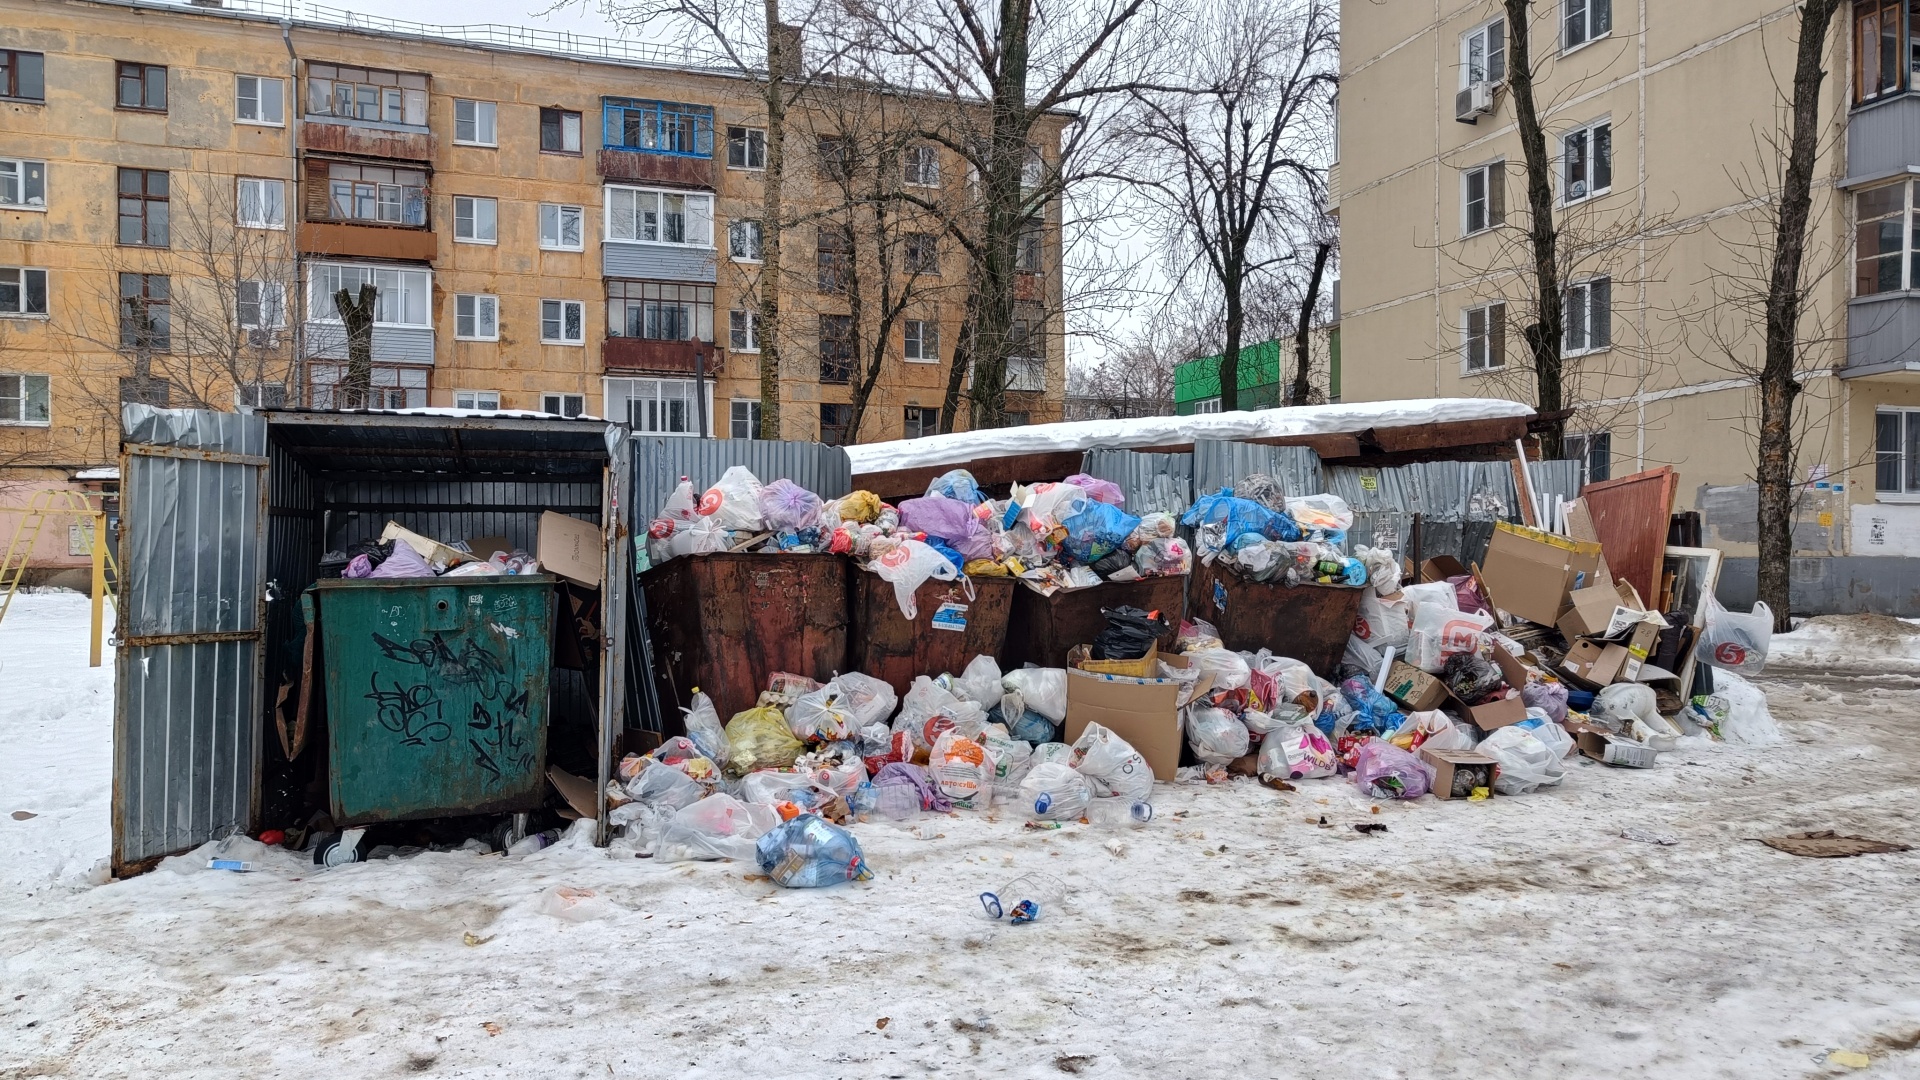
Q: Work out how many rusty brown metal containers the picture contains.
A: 4